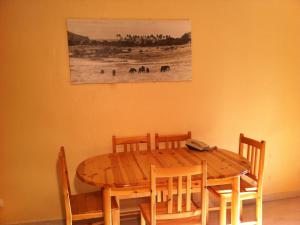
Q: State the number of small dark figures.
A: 6